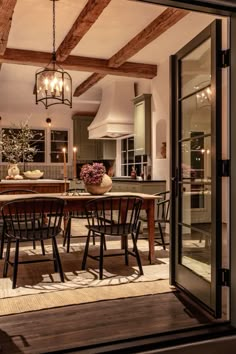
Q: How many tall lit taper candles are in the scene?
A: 2